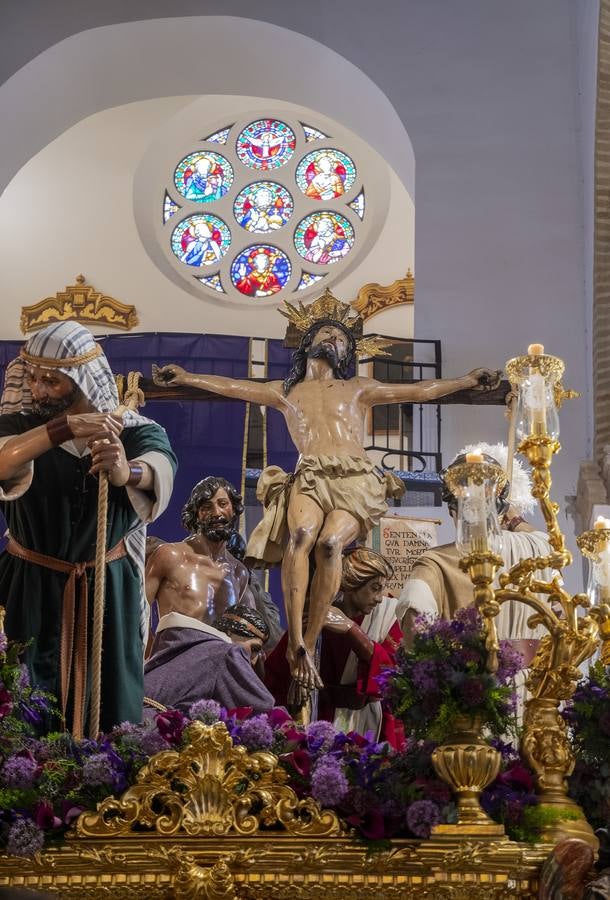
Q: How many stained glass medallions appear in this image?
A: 7